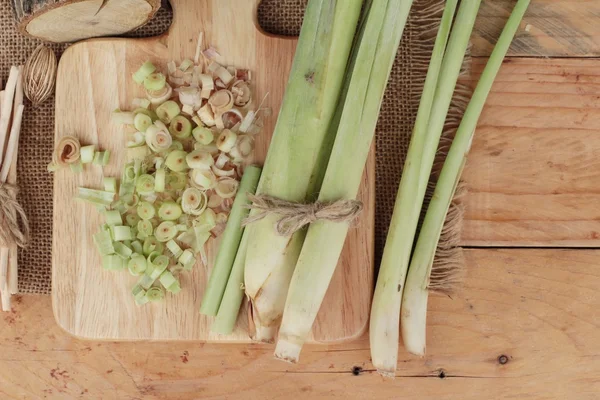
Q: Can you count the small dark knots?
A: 3